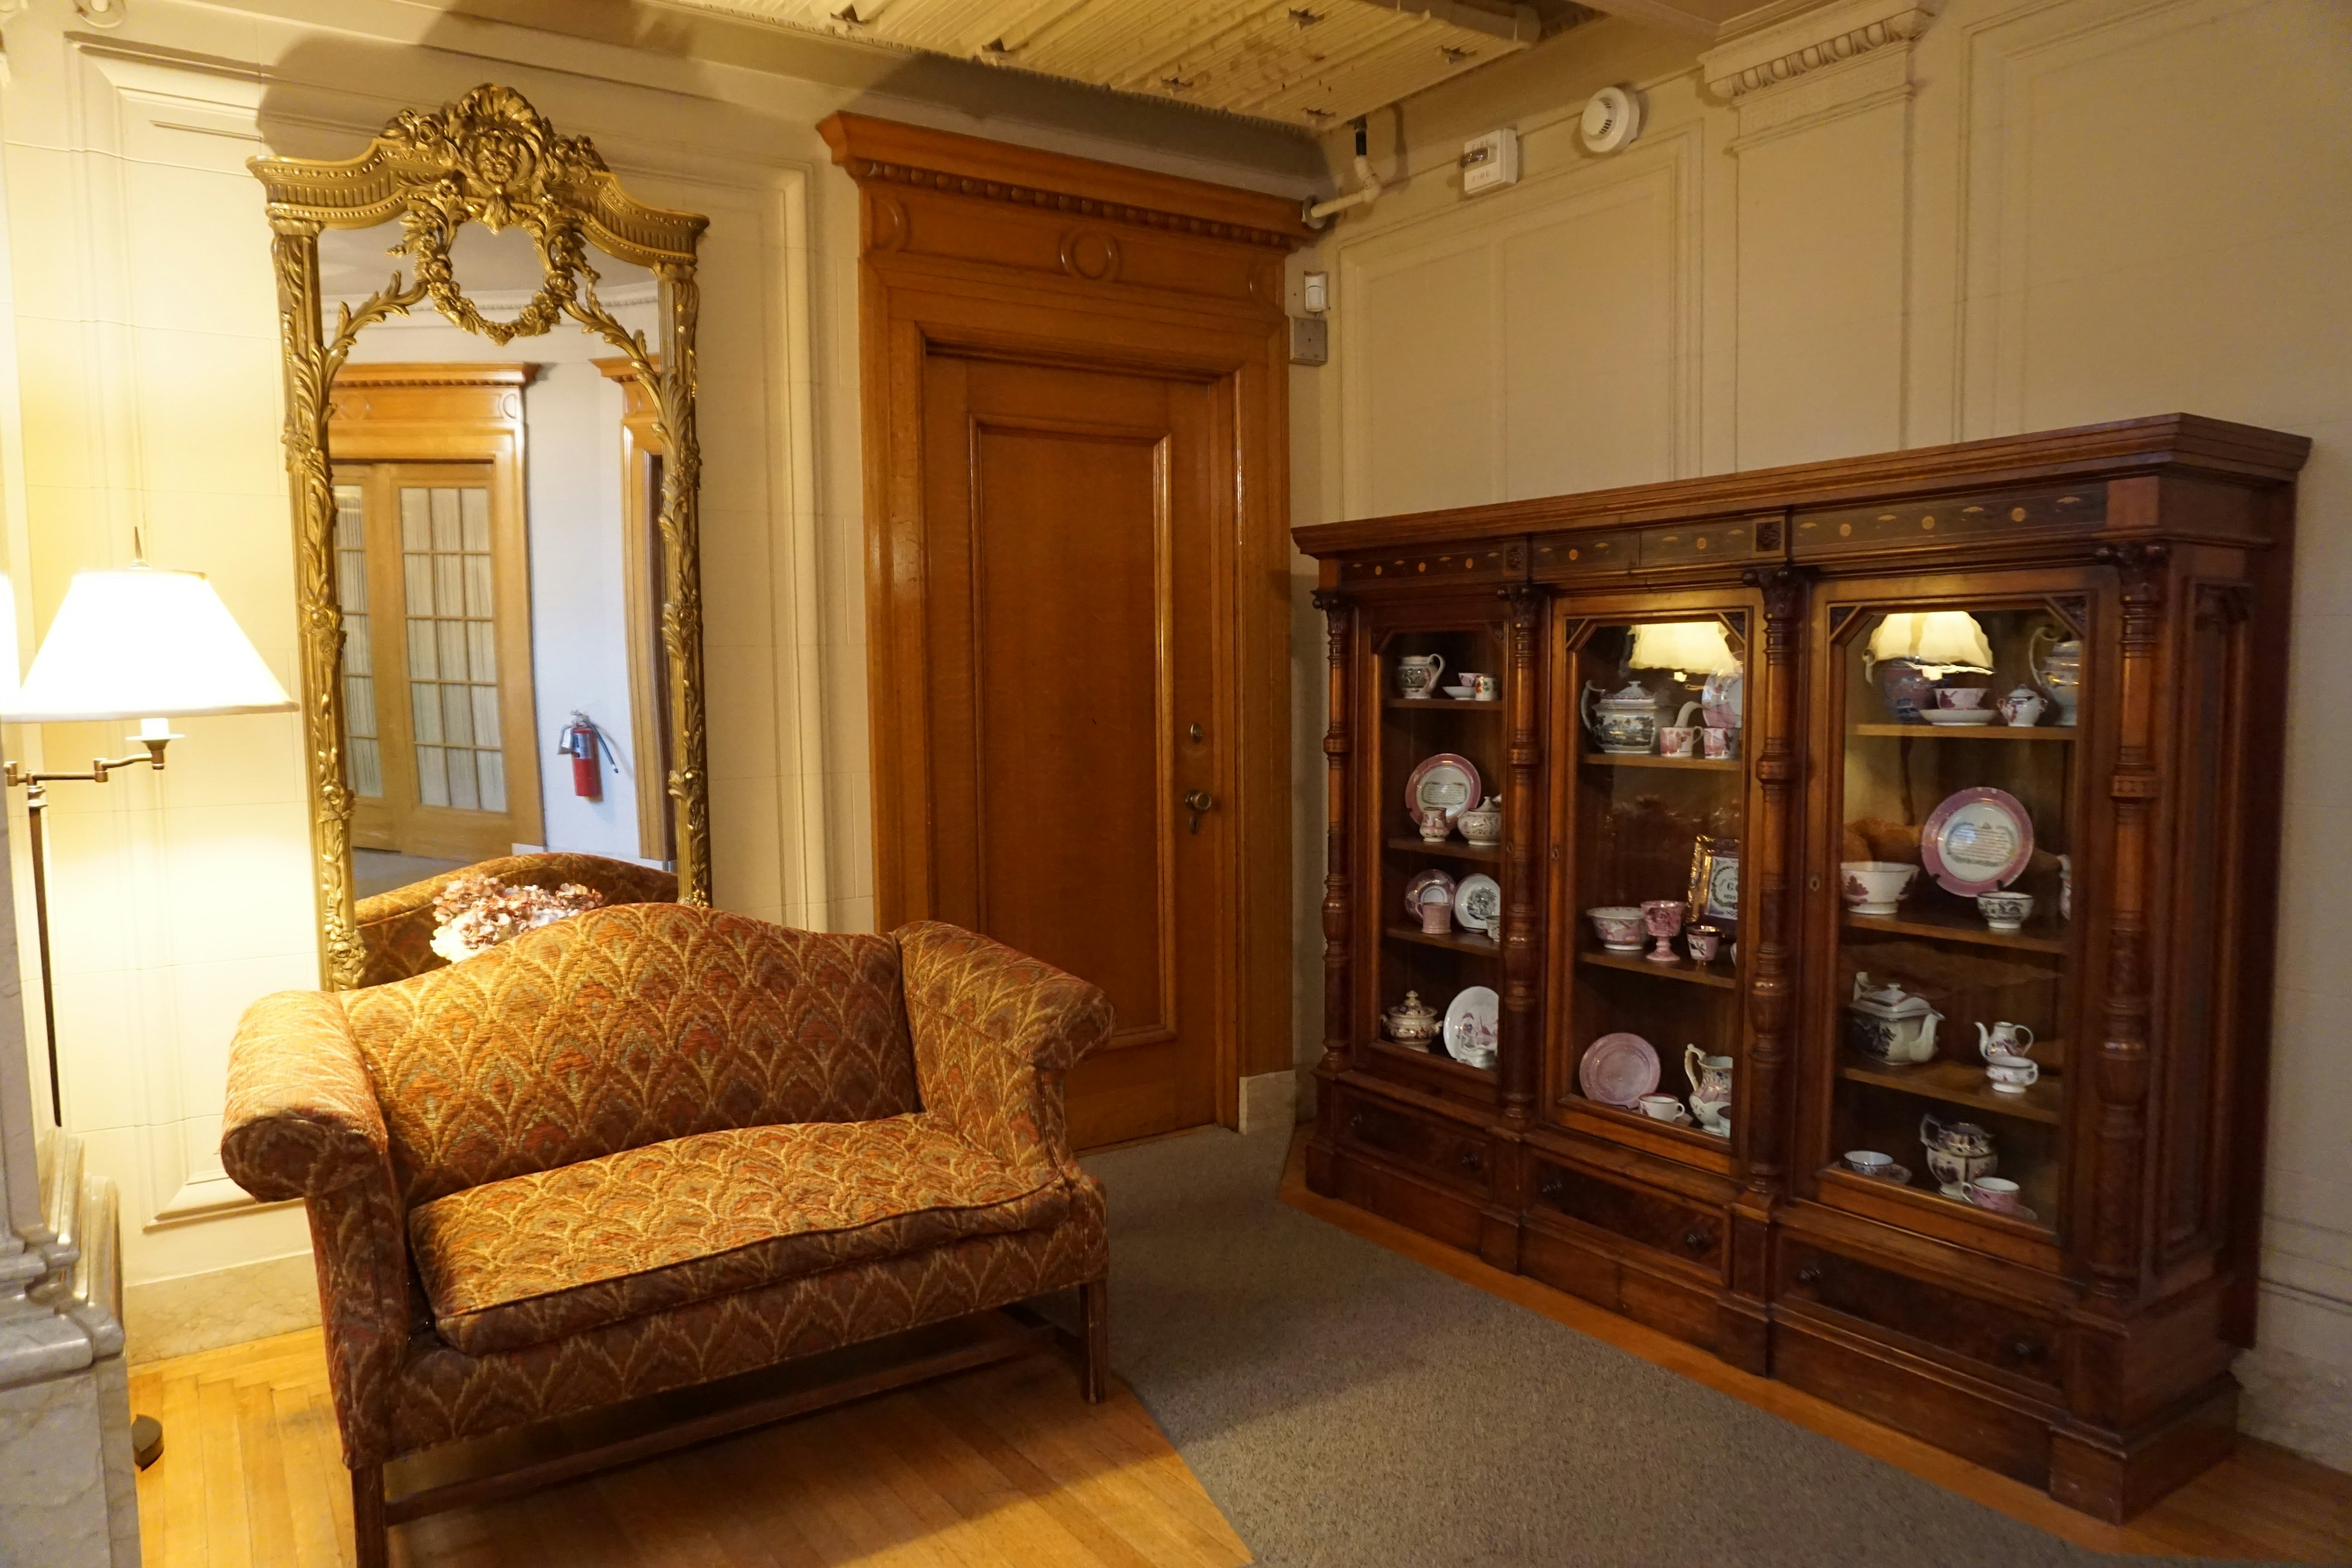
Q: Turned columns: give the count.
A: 4